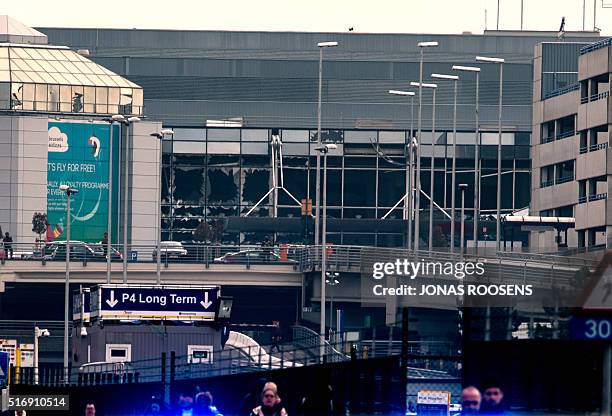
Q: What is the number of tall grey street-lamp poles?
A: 13